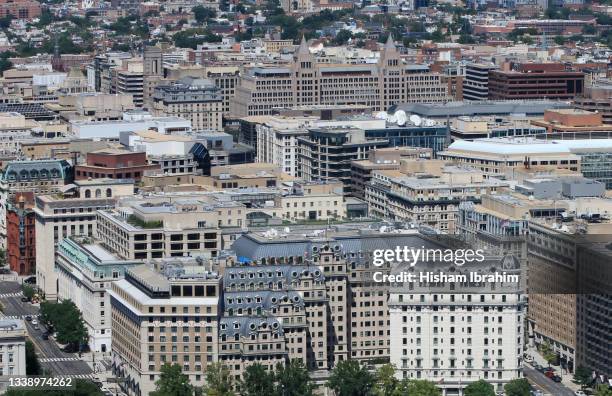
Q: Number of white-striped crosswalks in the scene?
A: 4